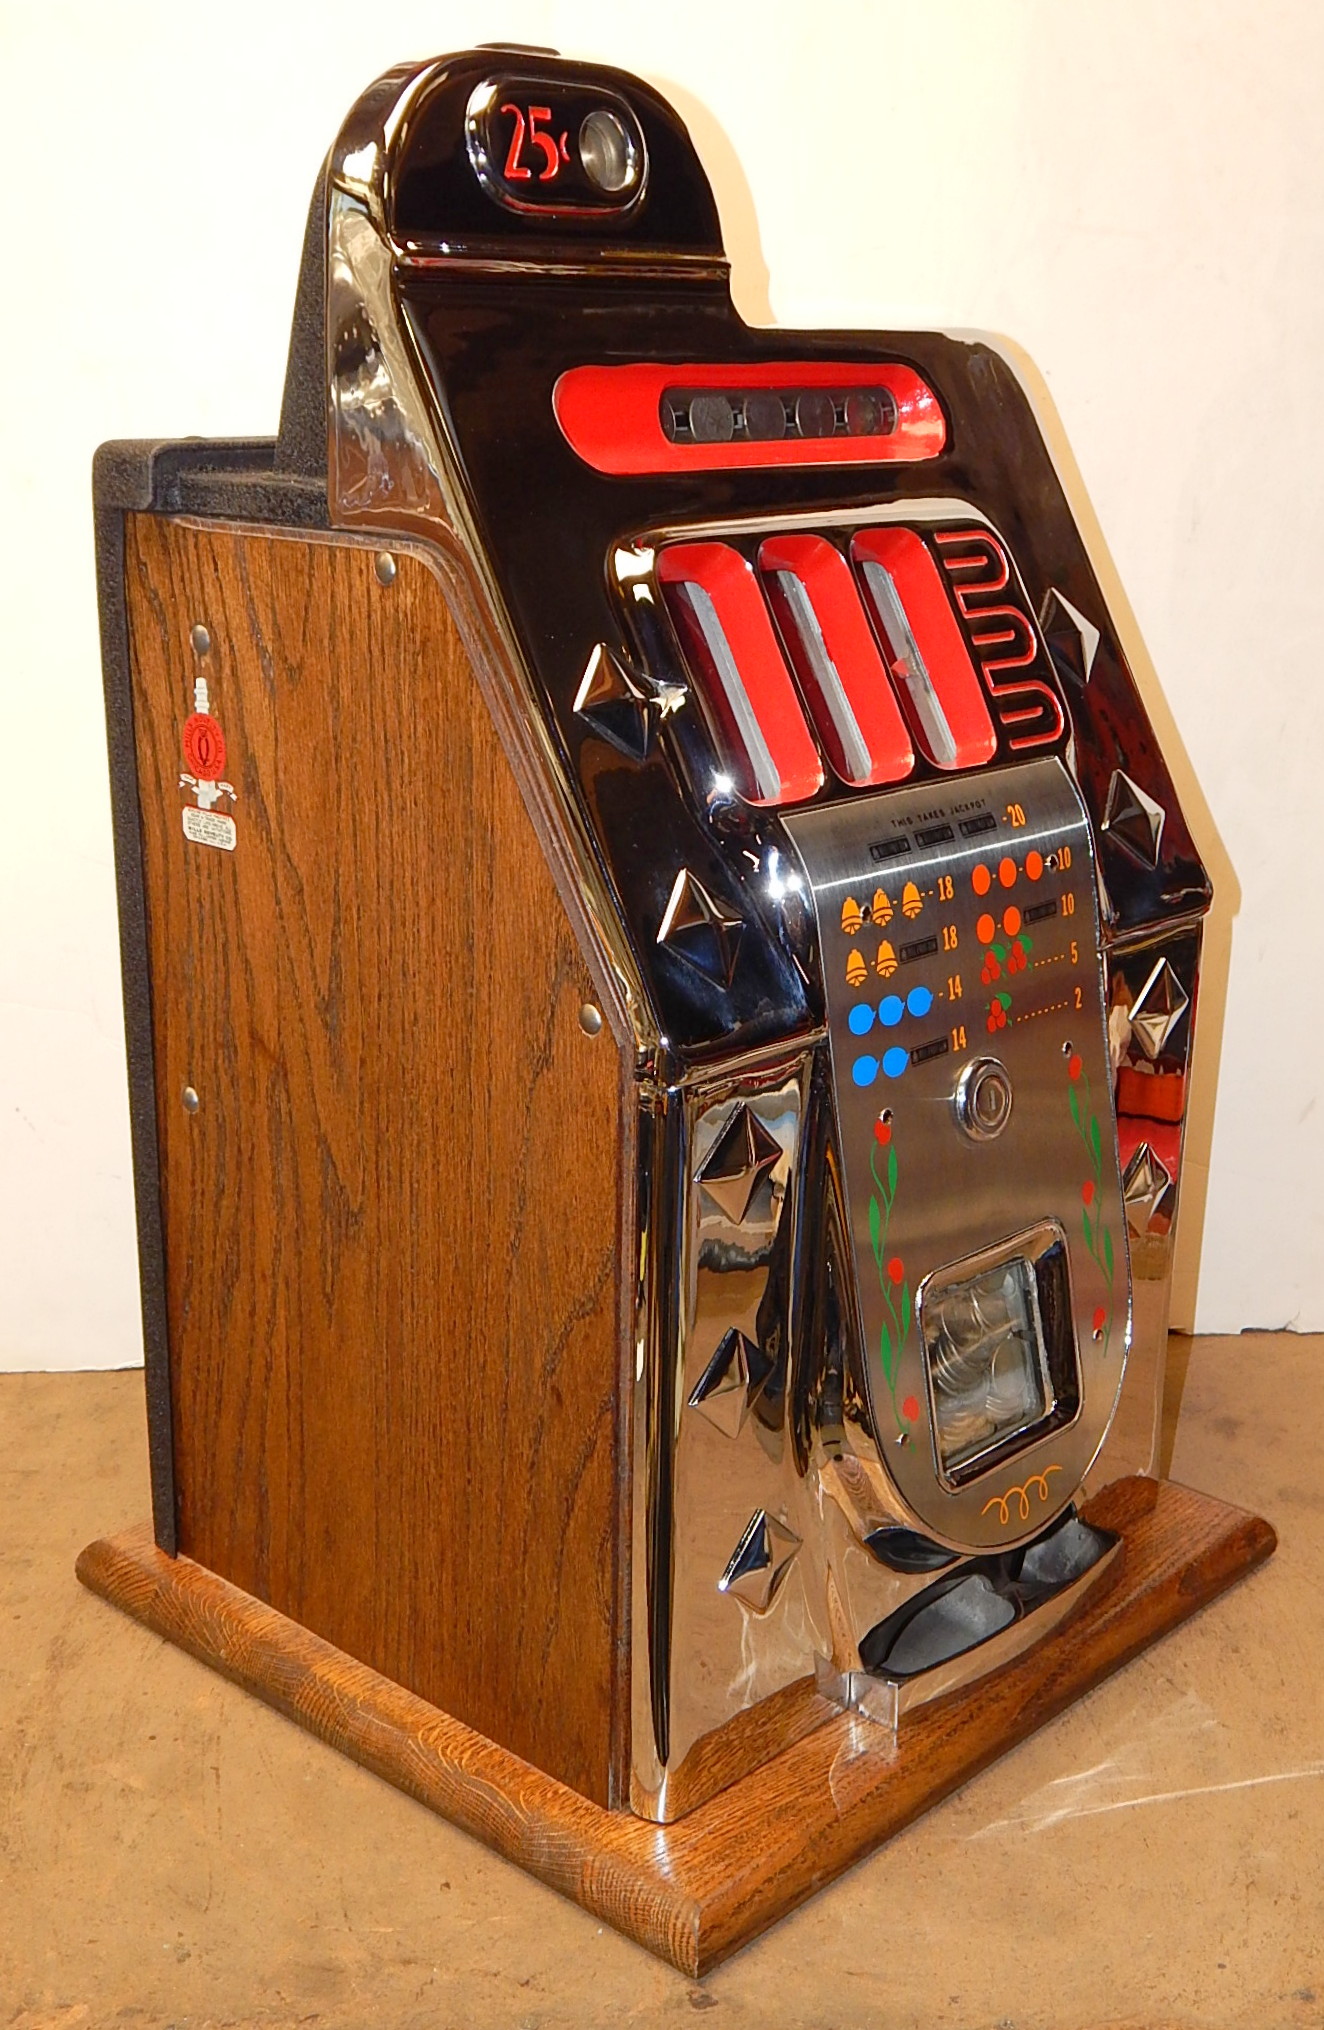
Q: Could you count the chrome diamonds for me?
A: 9